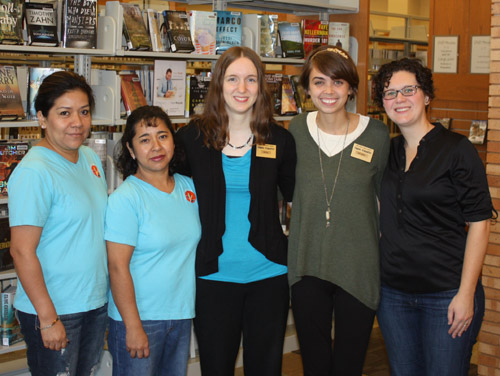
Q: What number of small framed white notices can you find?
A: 2